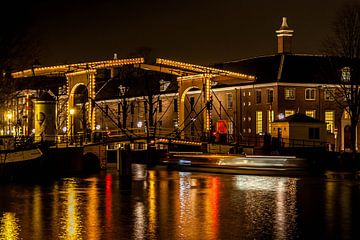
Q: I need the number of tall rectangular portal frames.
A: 2